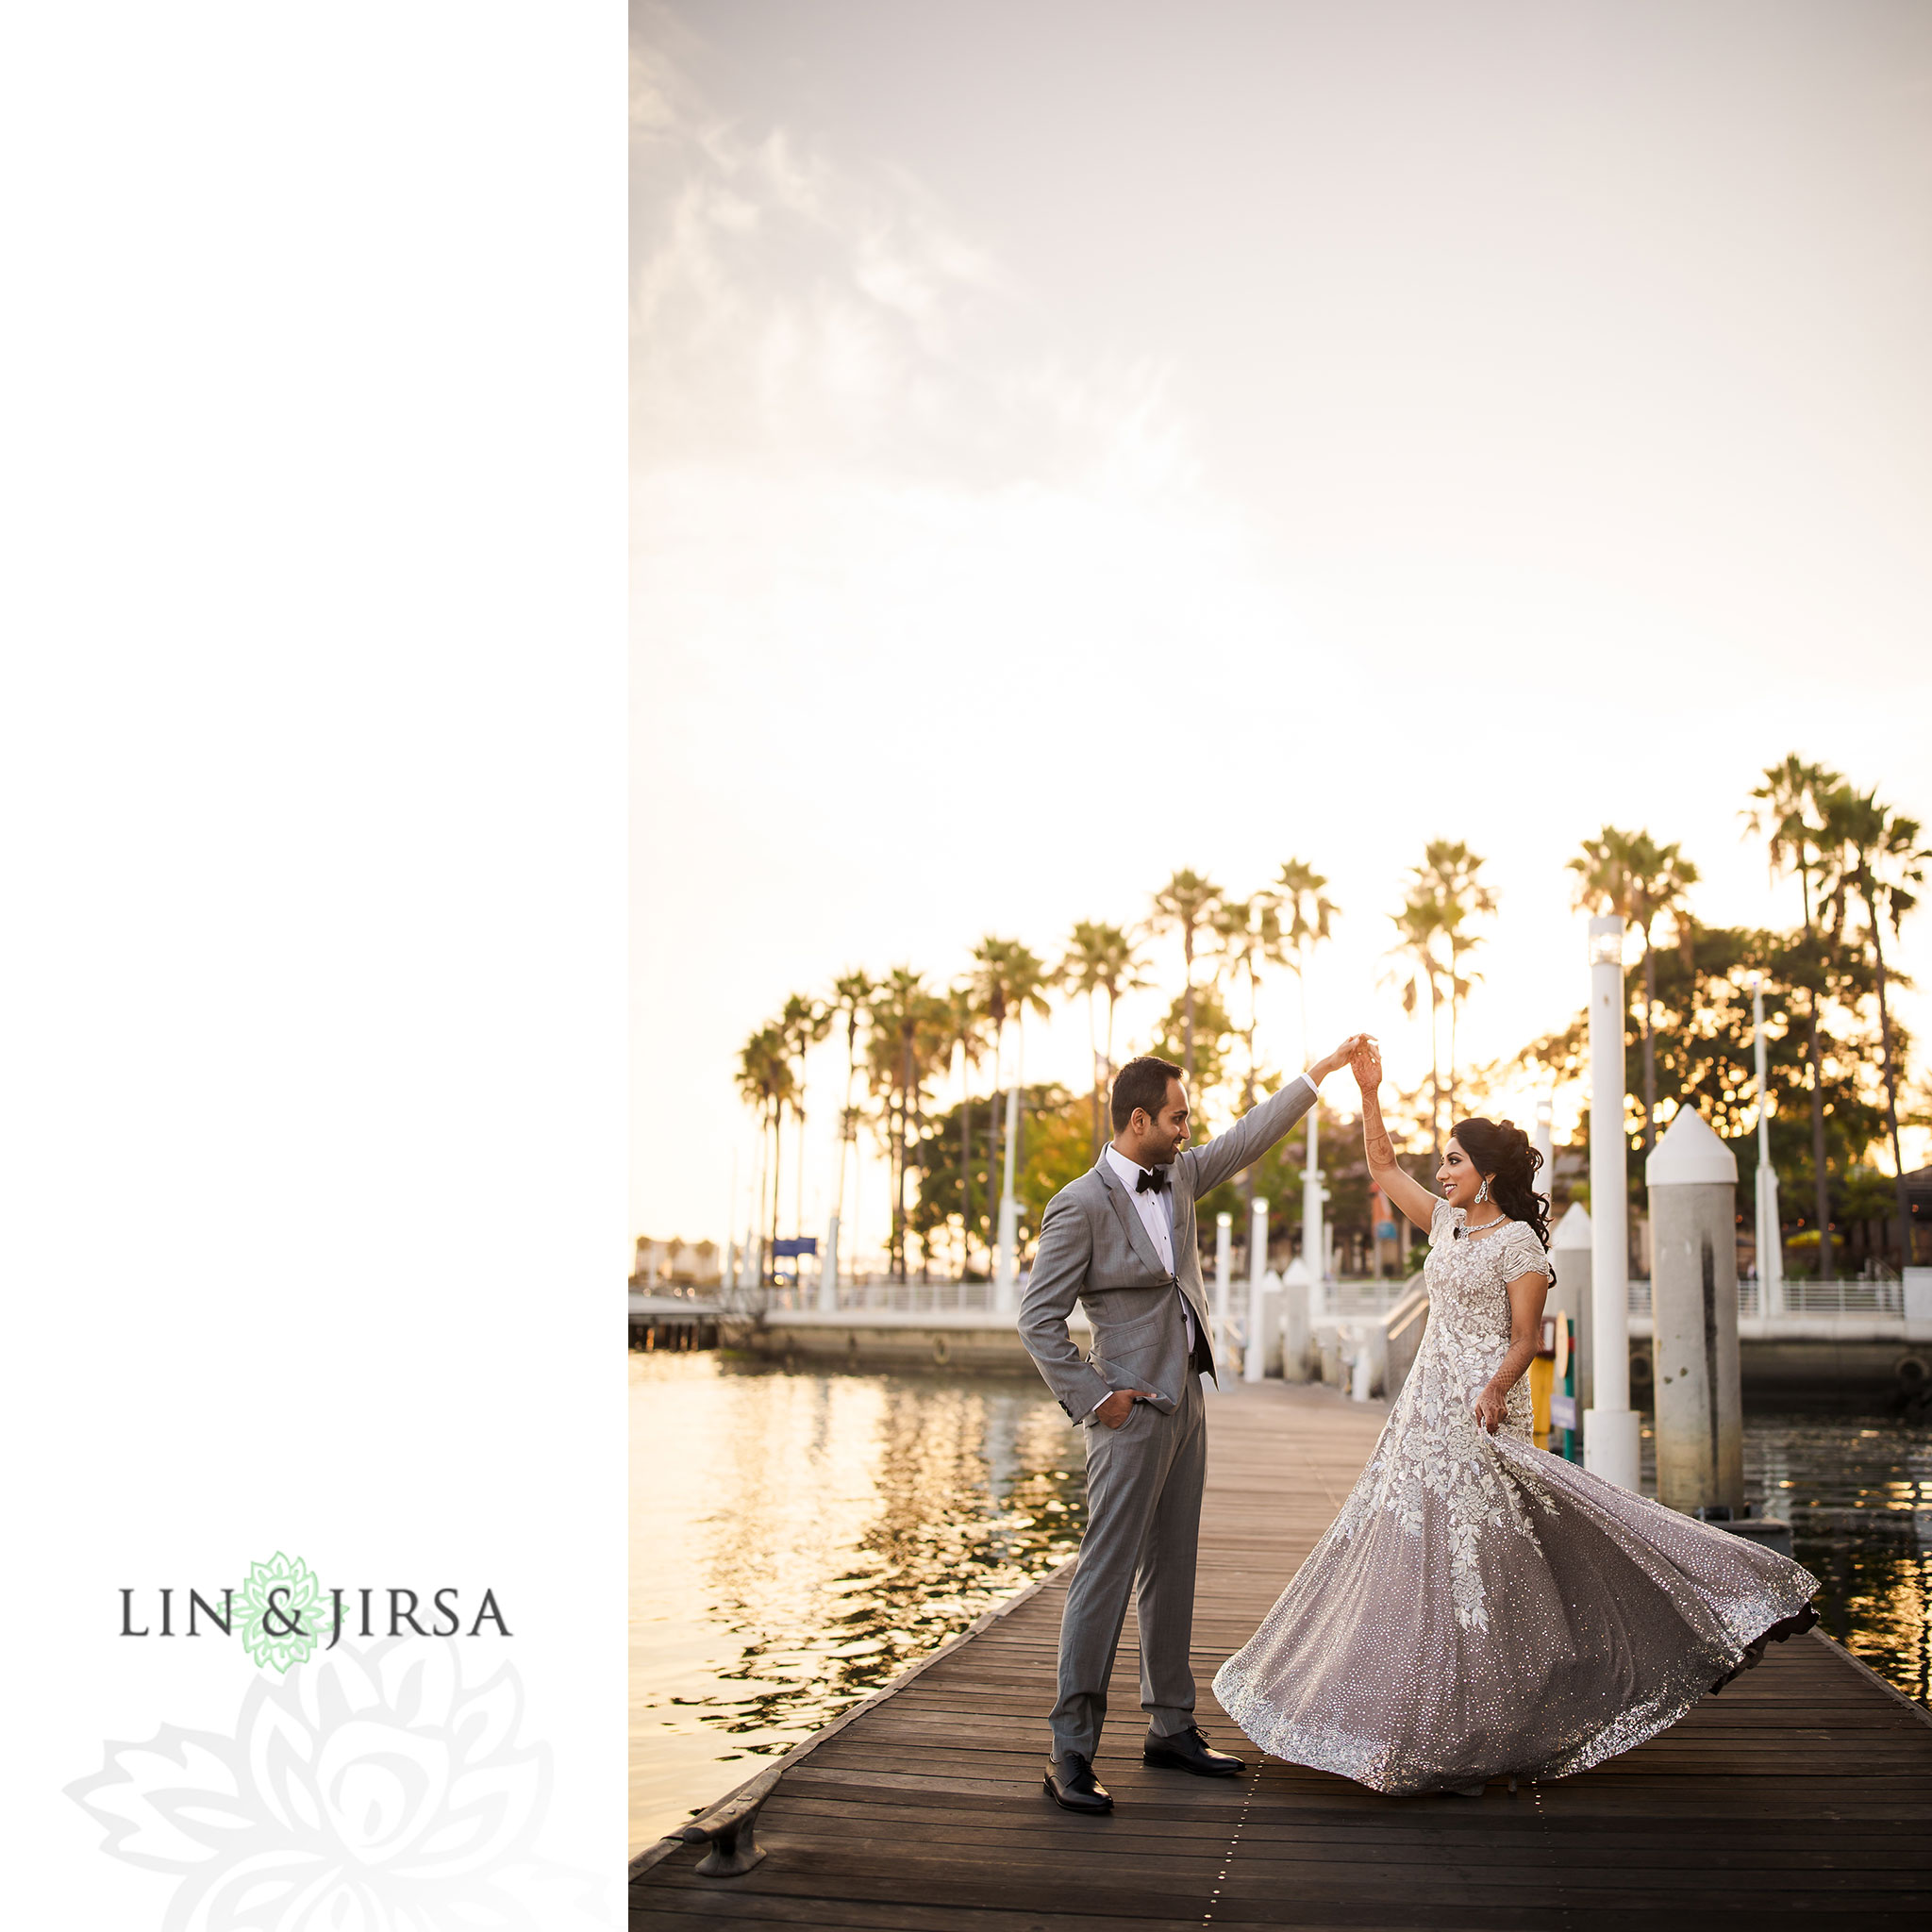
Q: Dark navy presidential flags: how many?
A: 0